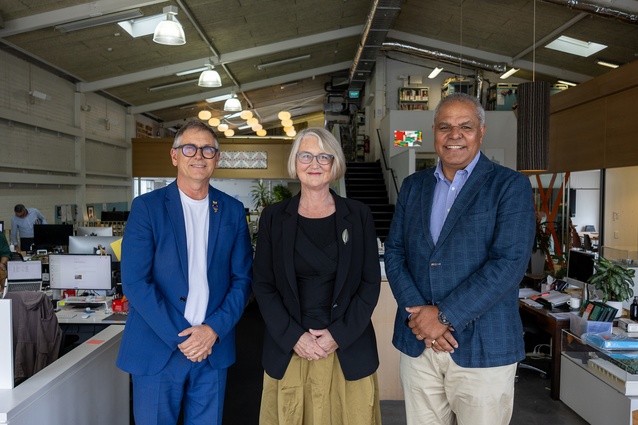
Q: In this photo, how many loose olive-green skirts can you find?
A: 1